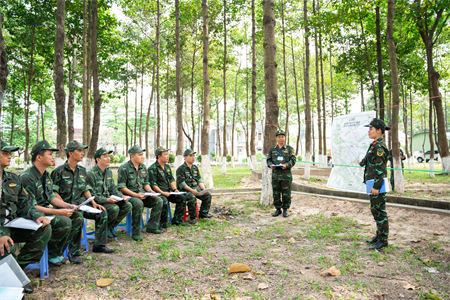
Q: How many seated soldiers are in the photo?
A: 7